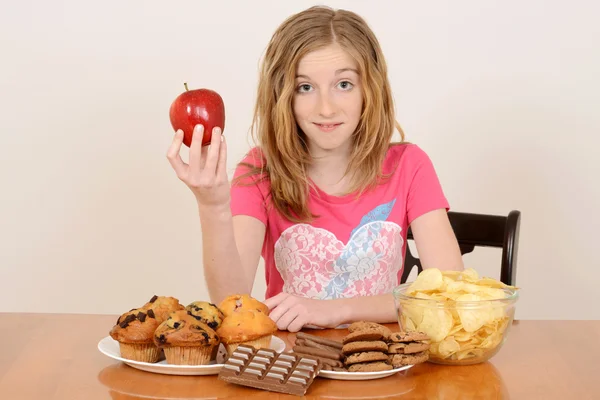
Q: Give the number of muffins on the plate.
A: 6